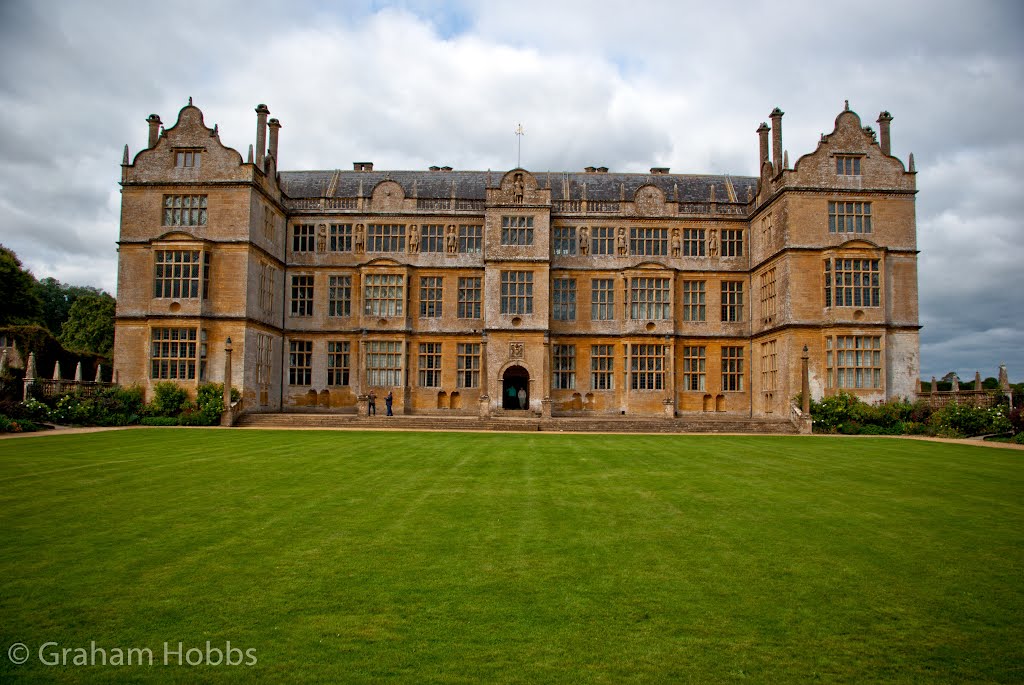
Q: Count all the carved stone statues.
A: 9